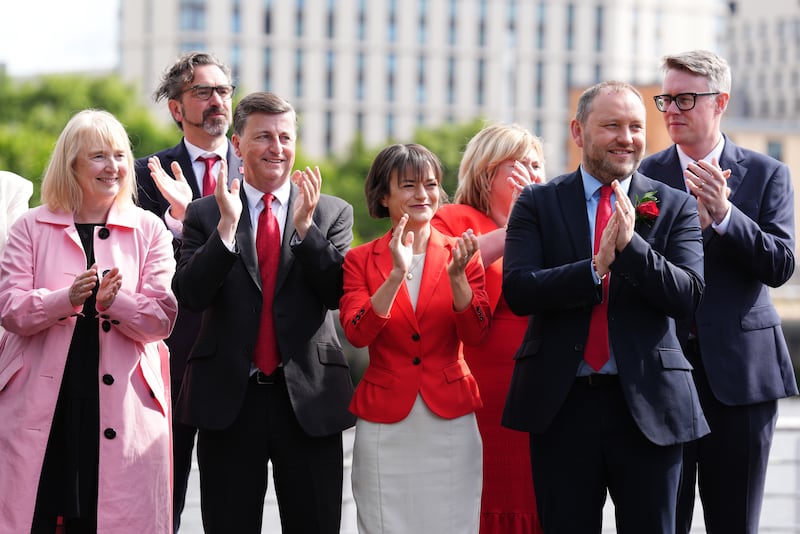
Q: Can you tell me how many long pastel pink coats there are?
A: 1